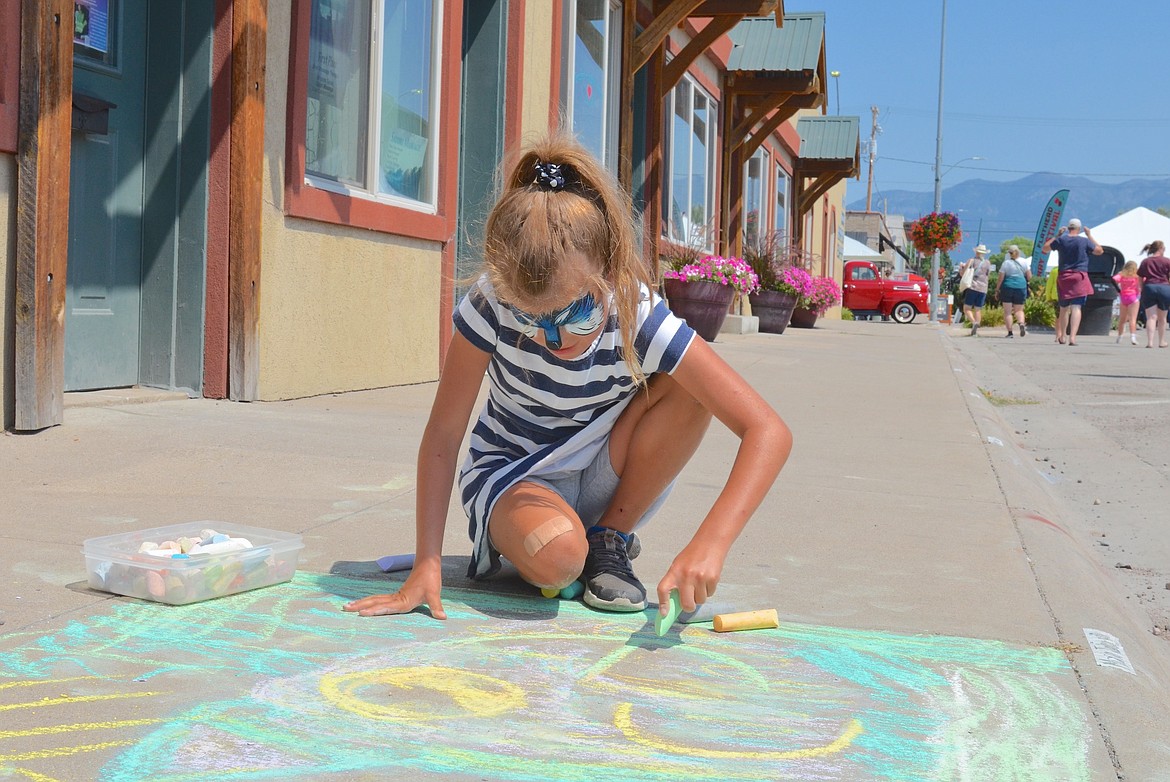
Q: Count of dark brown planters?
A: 3